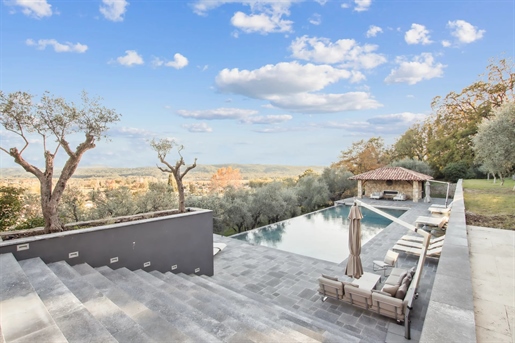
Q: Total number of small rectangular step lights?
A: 6